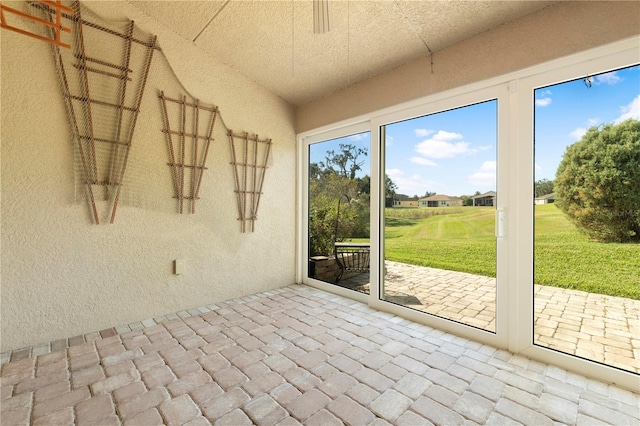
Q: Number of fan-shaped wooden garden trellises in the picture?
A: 3